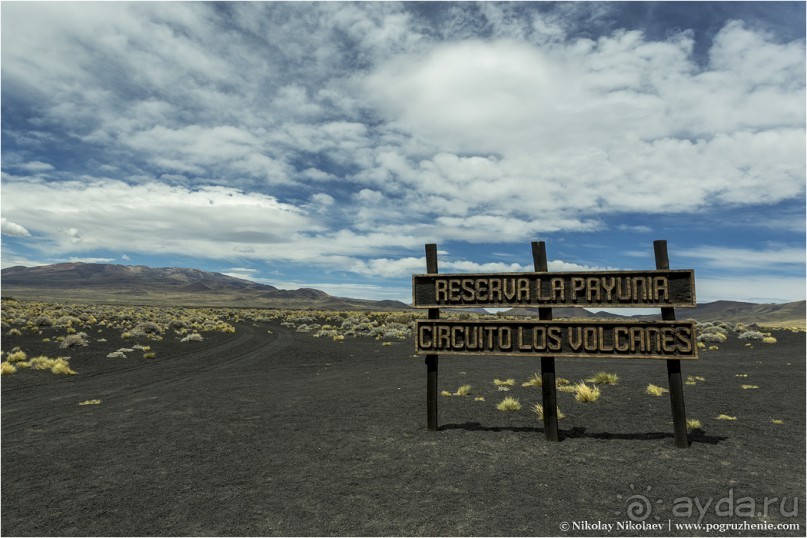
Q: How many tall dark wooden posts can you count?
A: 3